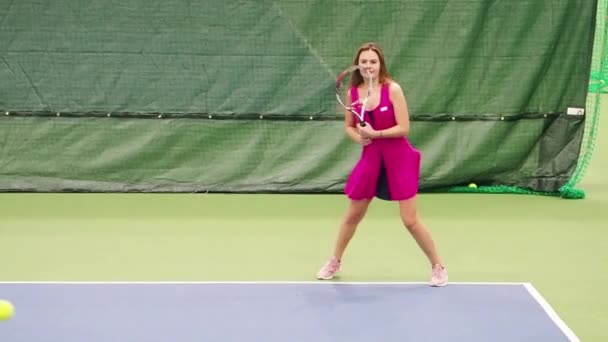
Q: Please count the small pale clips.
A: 10